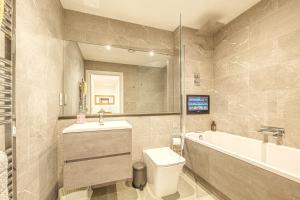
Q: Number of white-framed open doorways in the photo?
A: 1